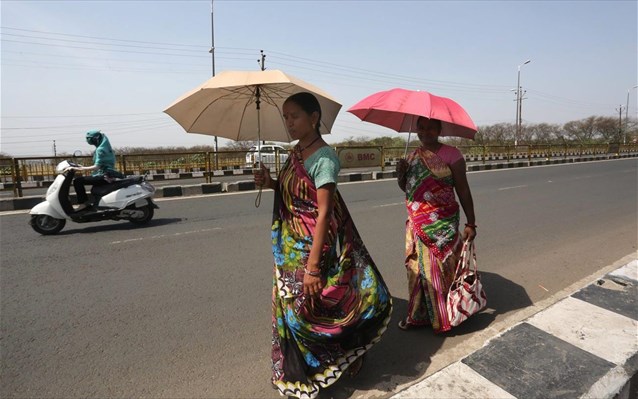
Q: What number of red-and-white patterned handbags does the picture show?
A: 1